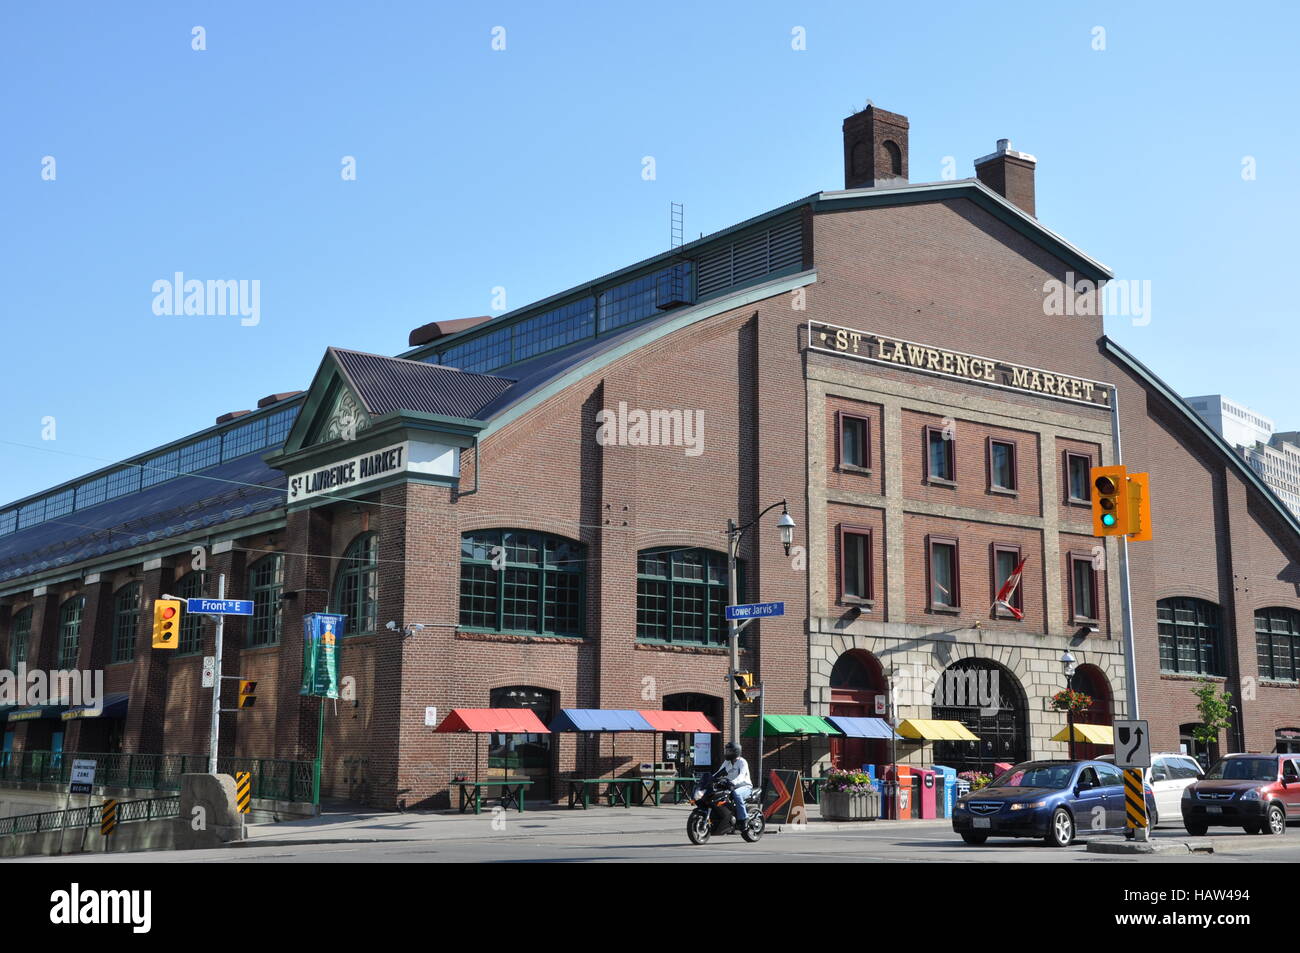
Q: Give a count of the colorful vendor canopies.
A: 7